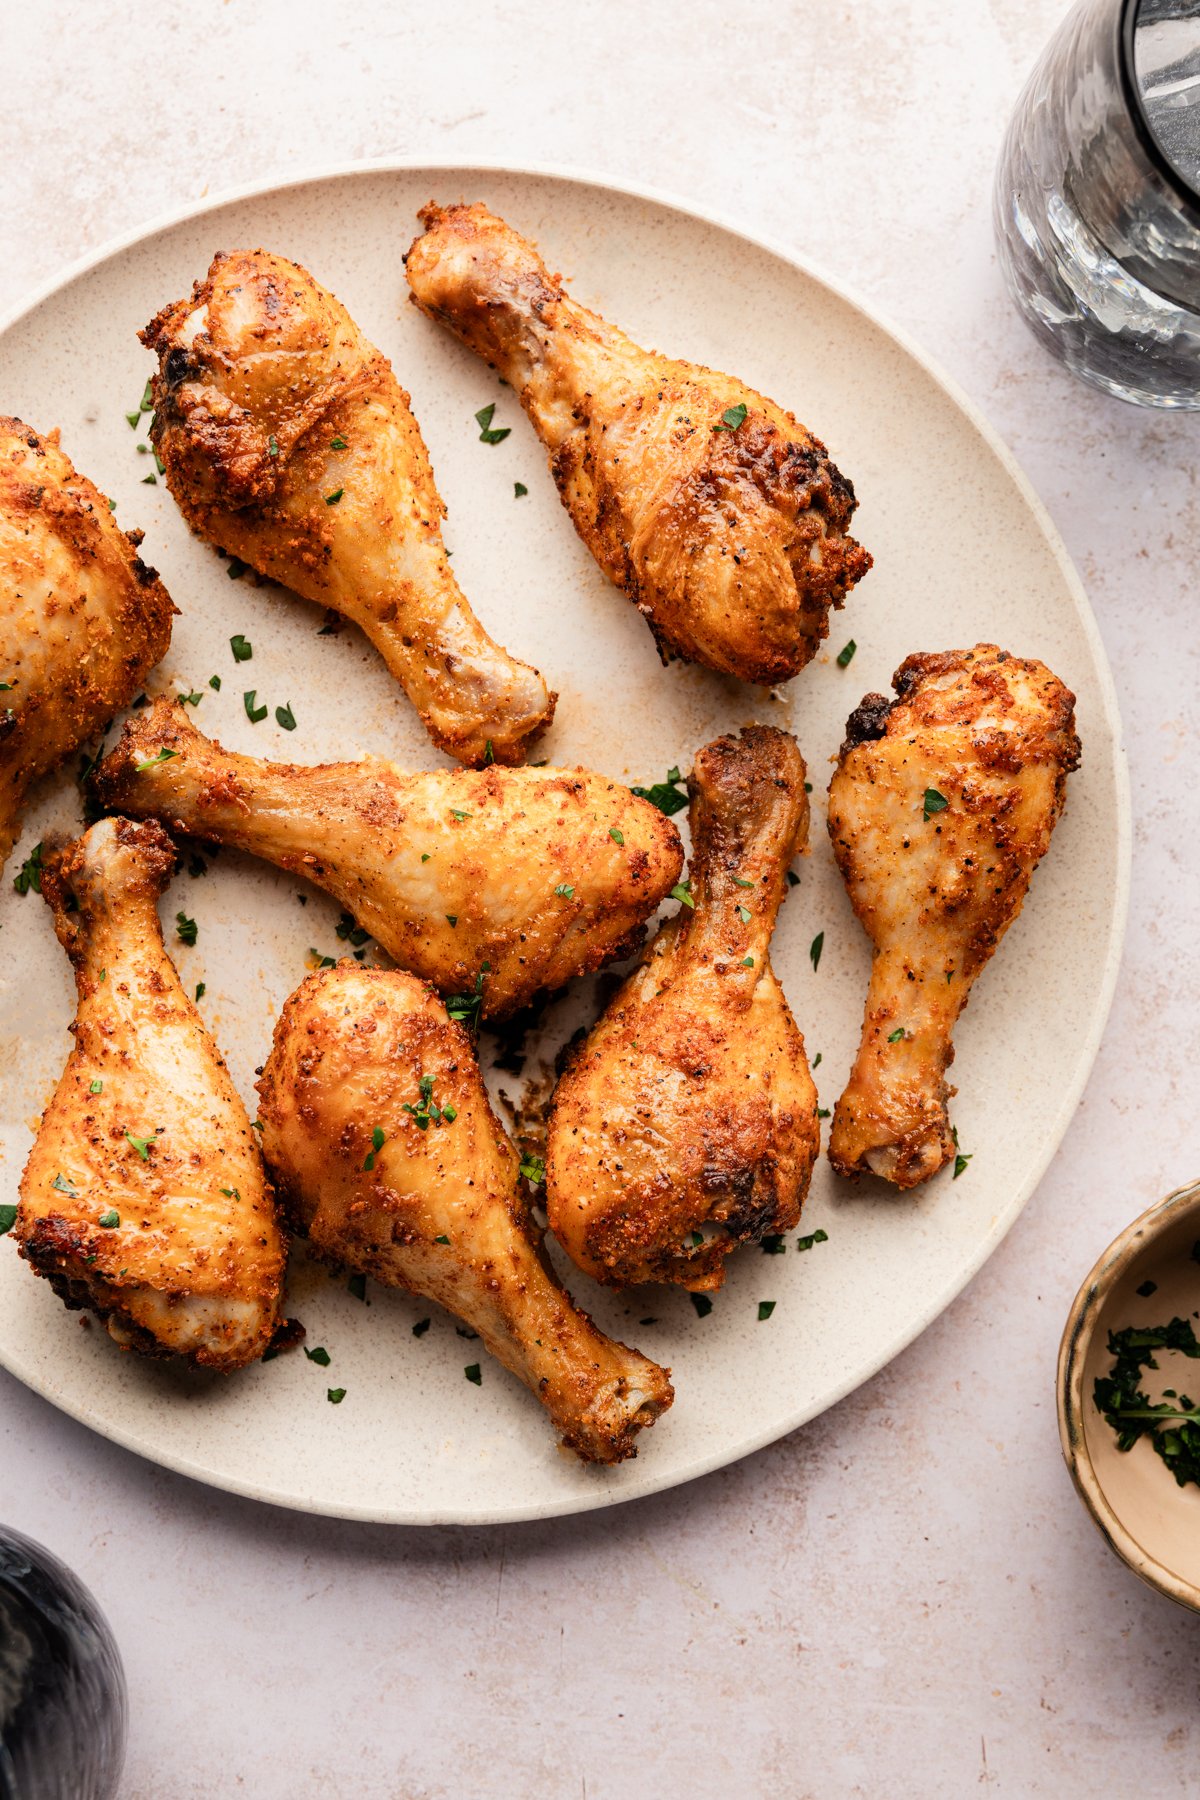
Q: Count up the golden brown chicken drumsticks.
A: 8